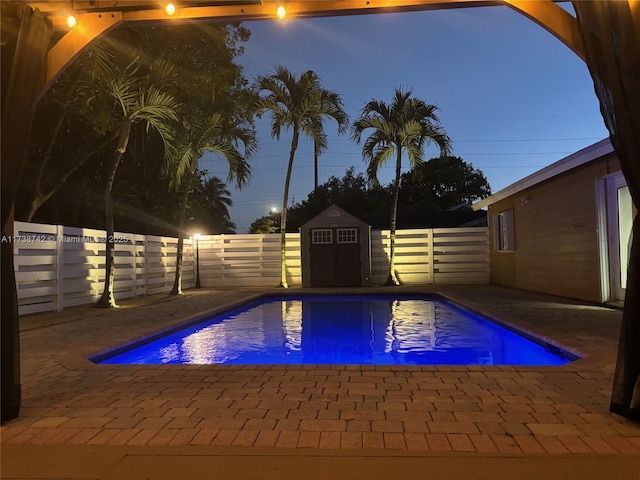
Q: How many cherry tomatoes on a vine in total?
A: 0